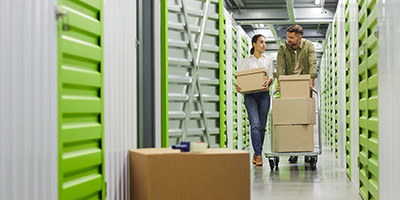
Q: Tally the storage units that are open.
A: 1